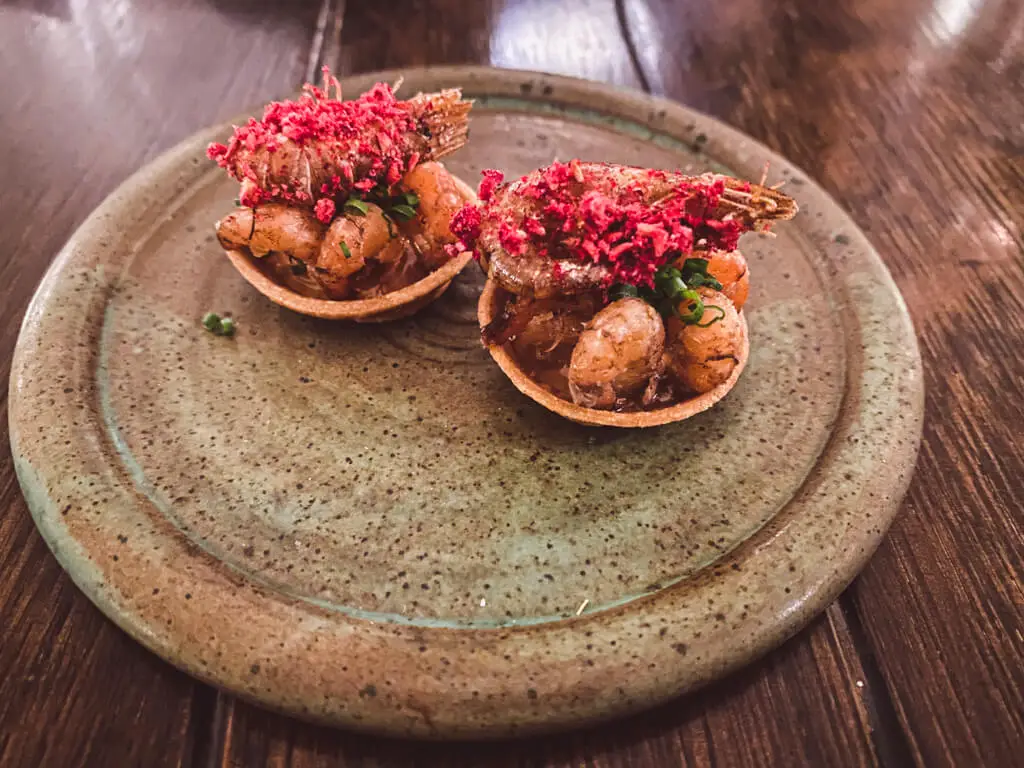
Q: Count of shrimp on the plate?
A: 2